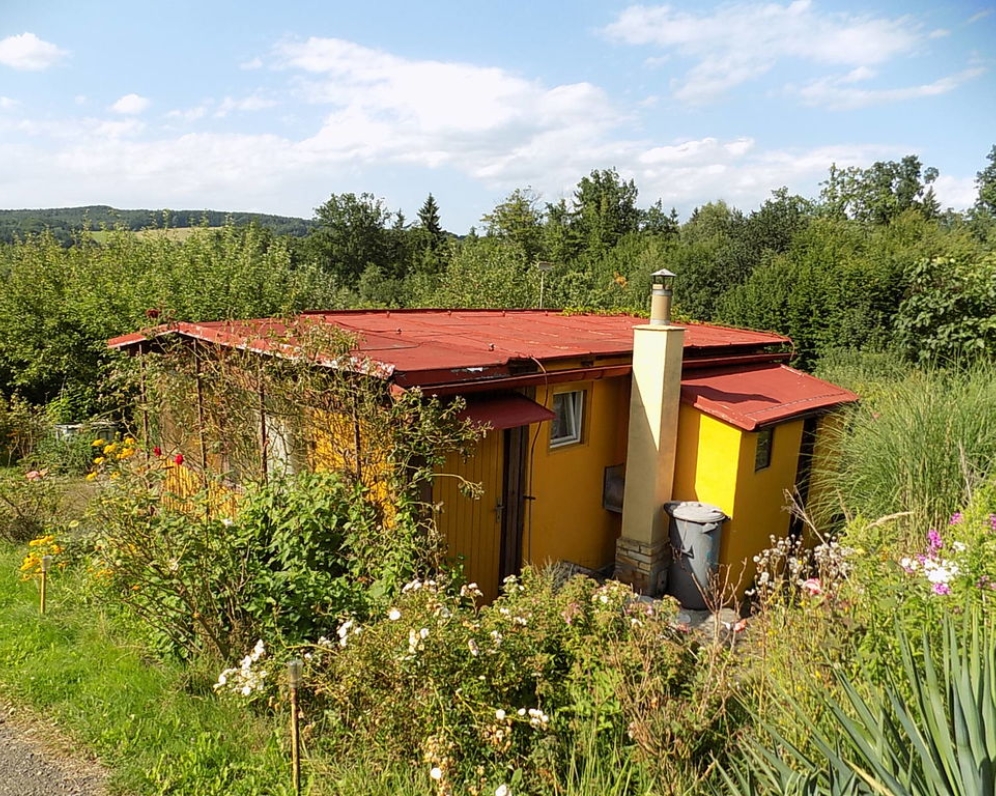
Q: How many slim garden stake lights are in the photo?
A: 2